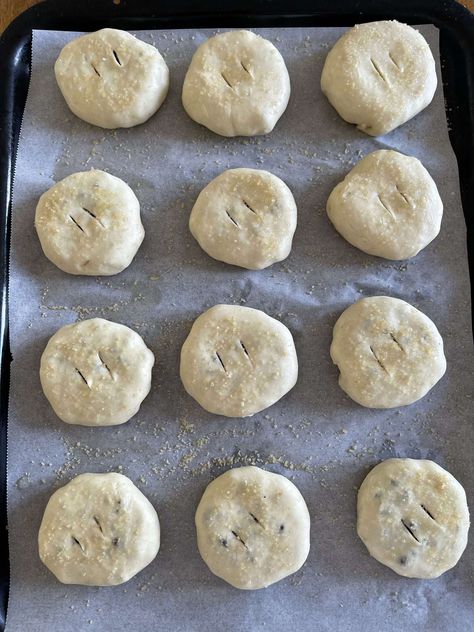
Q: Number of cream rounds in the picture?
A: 12